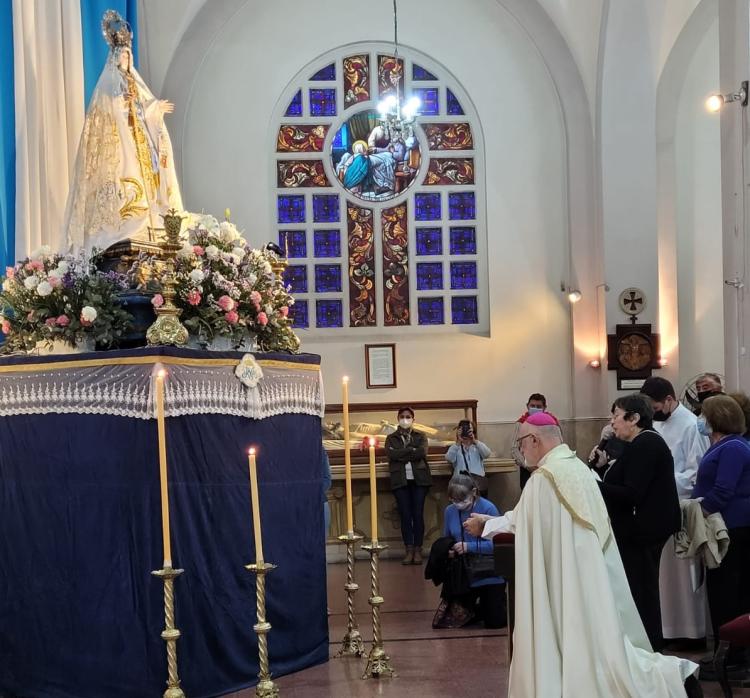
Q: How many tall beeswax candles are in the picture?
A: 4